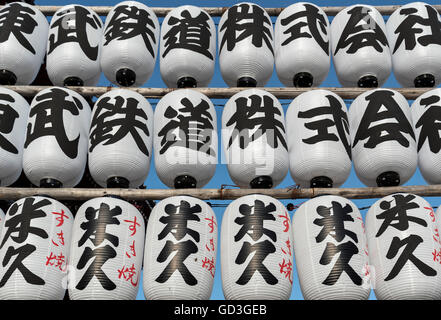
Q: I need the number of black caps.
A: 14